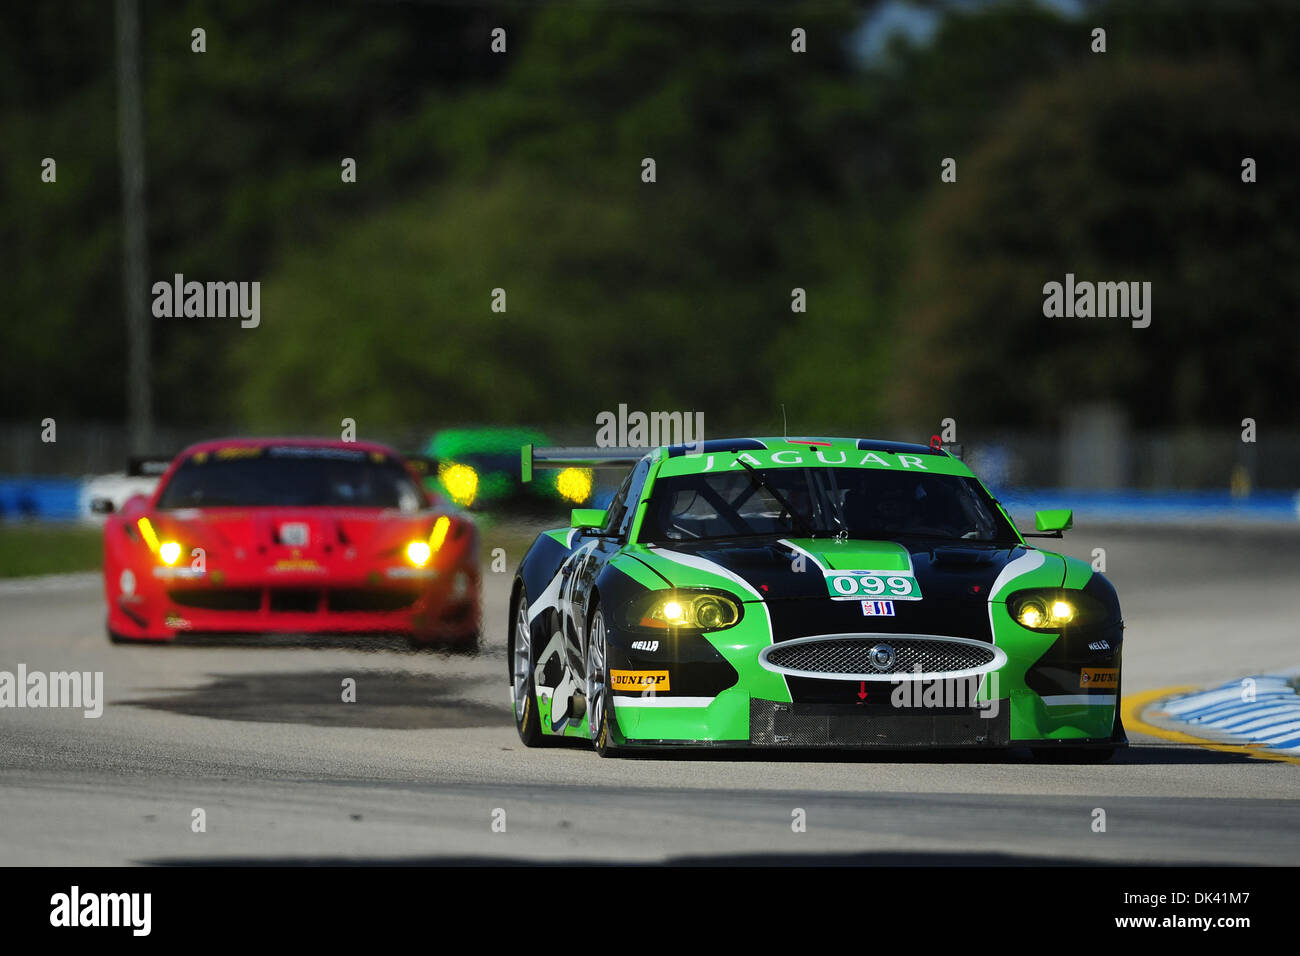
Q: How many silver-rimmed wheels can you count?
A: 2